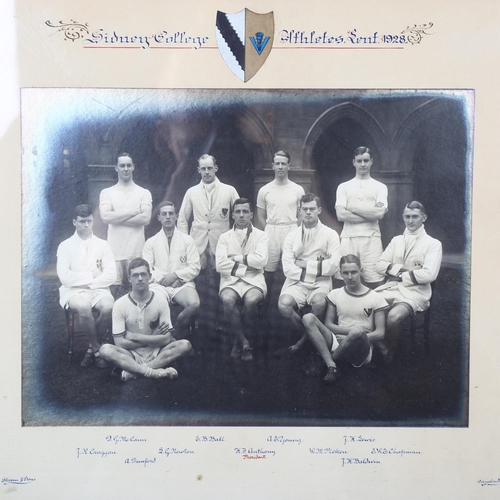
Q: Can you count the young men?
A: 11